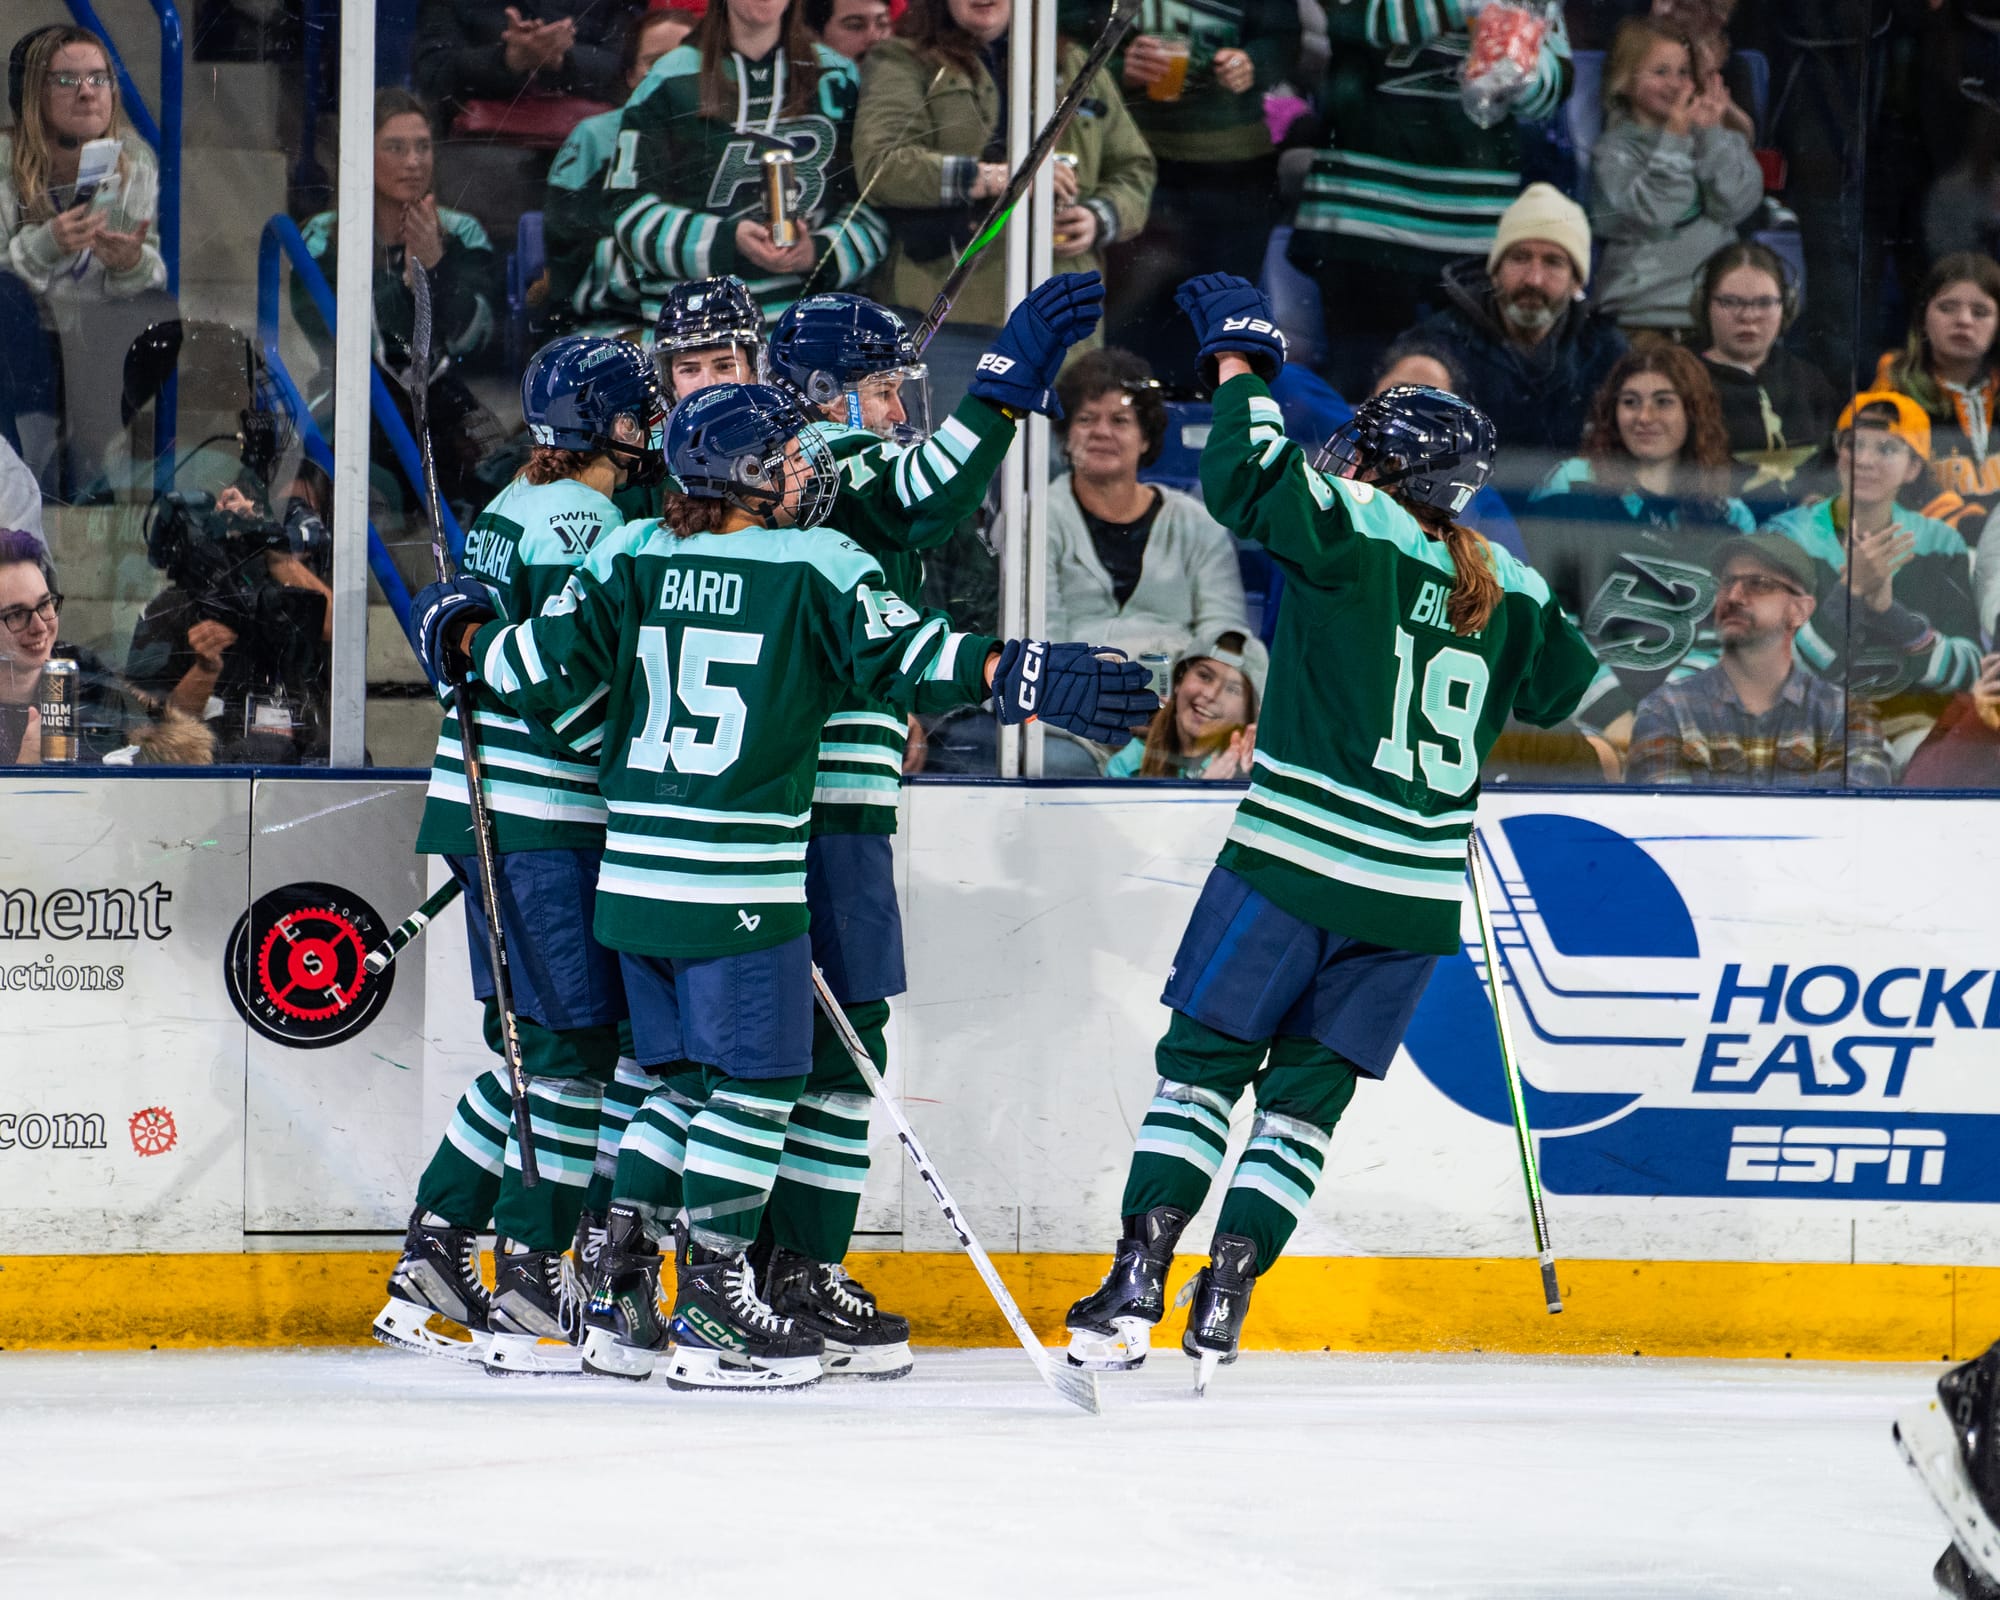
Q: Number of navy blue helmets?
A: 5